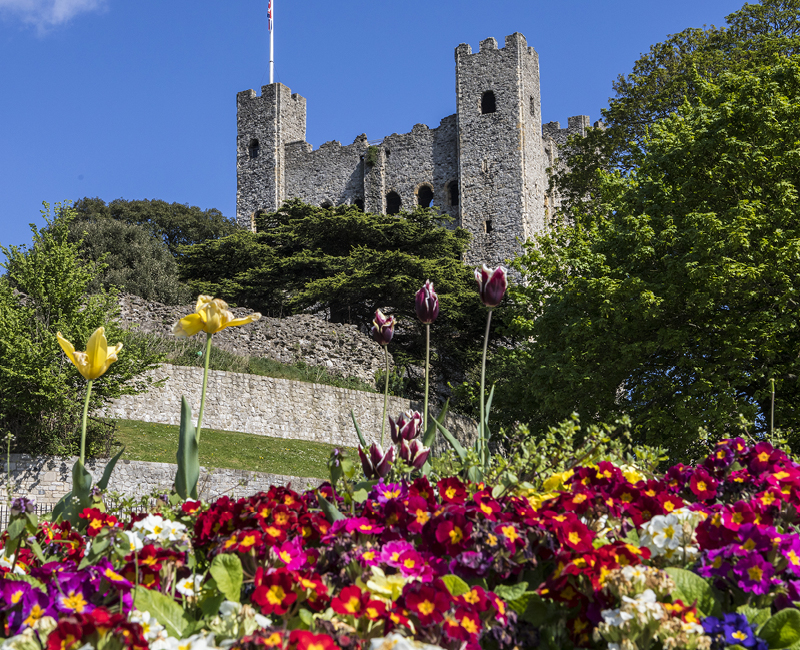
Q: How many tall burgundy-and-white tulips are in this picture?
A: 3